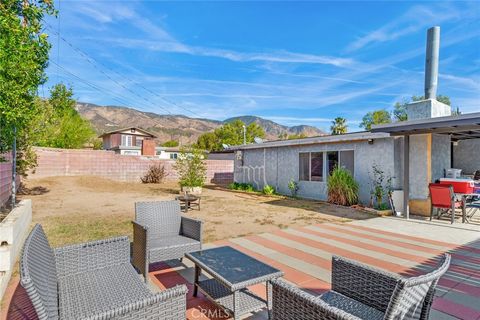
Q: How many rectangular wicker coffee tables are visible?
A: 1